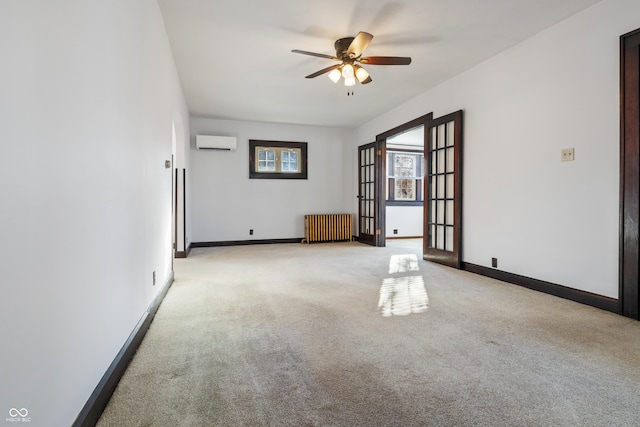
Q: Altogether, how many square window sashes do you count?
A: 2